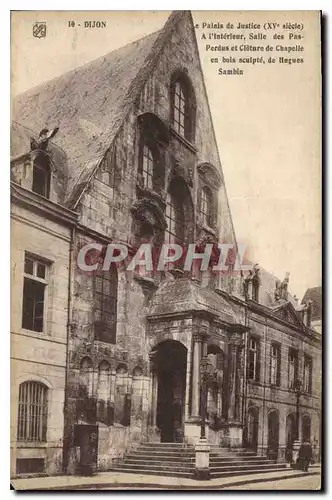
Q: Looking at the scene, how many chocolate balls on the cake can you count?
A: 0